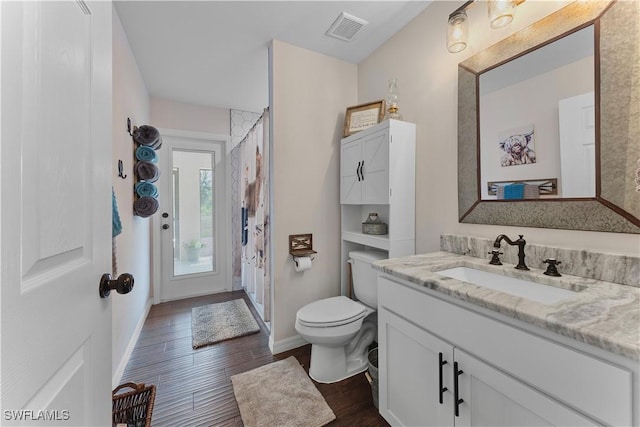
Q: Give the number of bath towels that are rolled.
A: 5